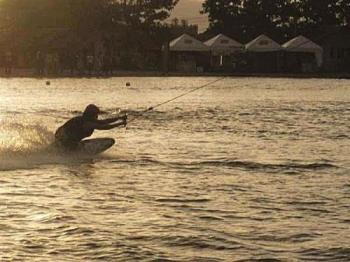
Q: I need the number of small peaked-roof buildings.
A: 4